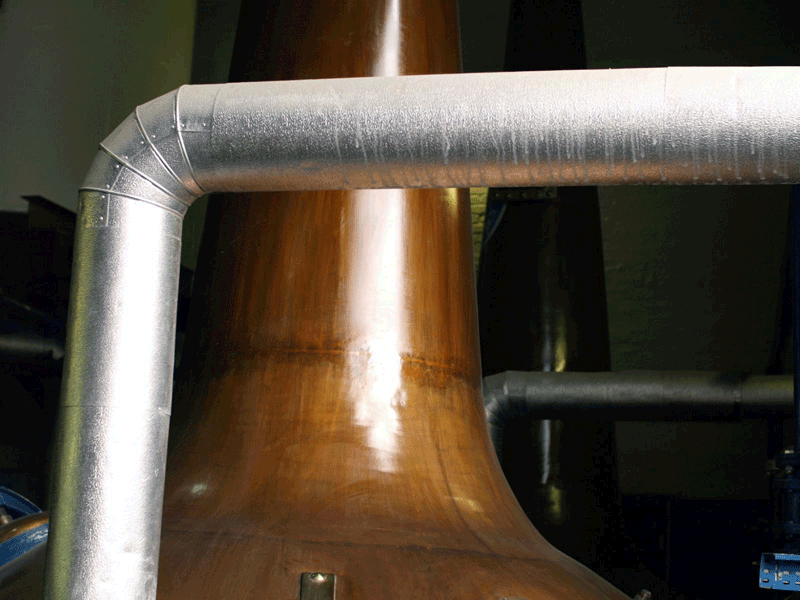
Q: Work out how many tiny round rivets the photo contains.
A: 10